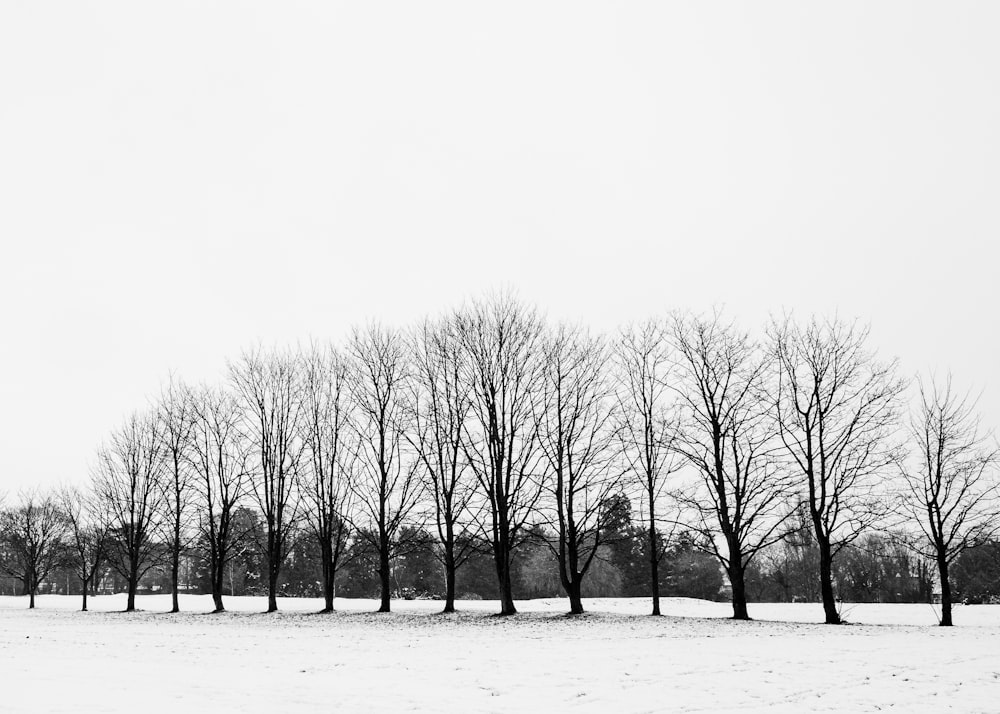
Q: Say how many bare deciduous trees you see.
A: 15